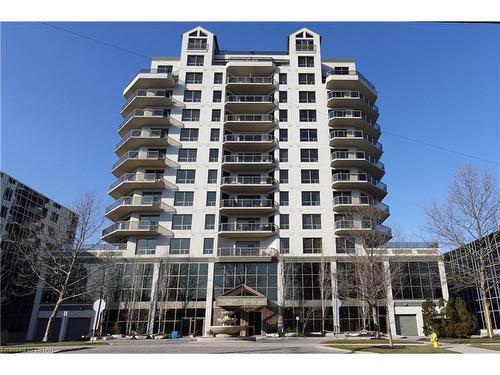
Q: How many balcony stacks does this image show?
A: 3